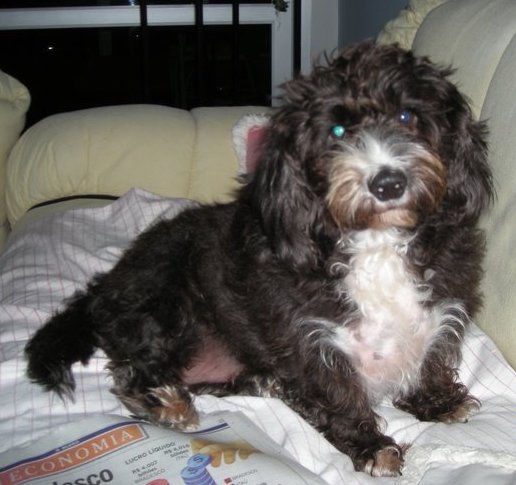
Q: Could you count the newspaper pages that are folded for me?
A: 1